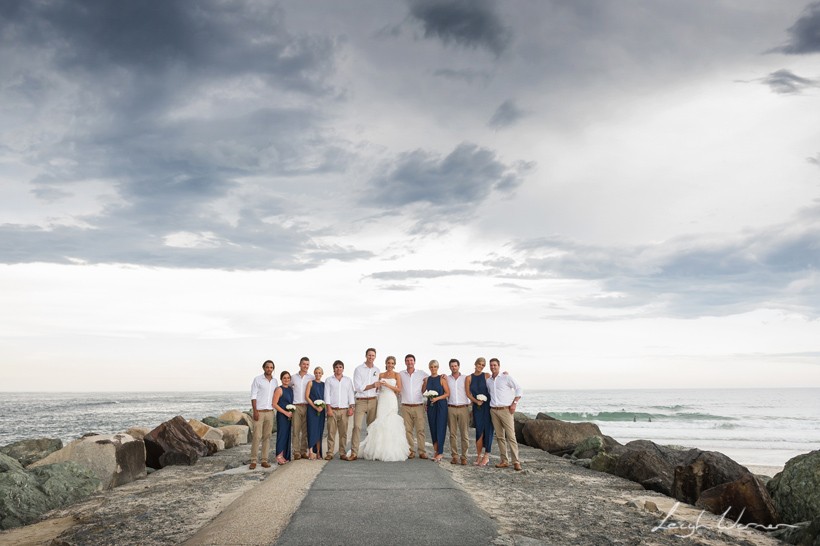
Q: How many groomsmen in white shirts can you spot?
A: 6